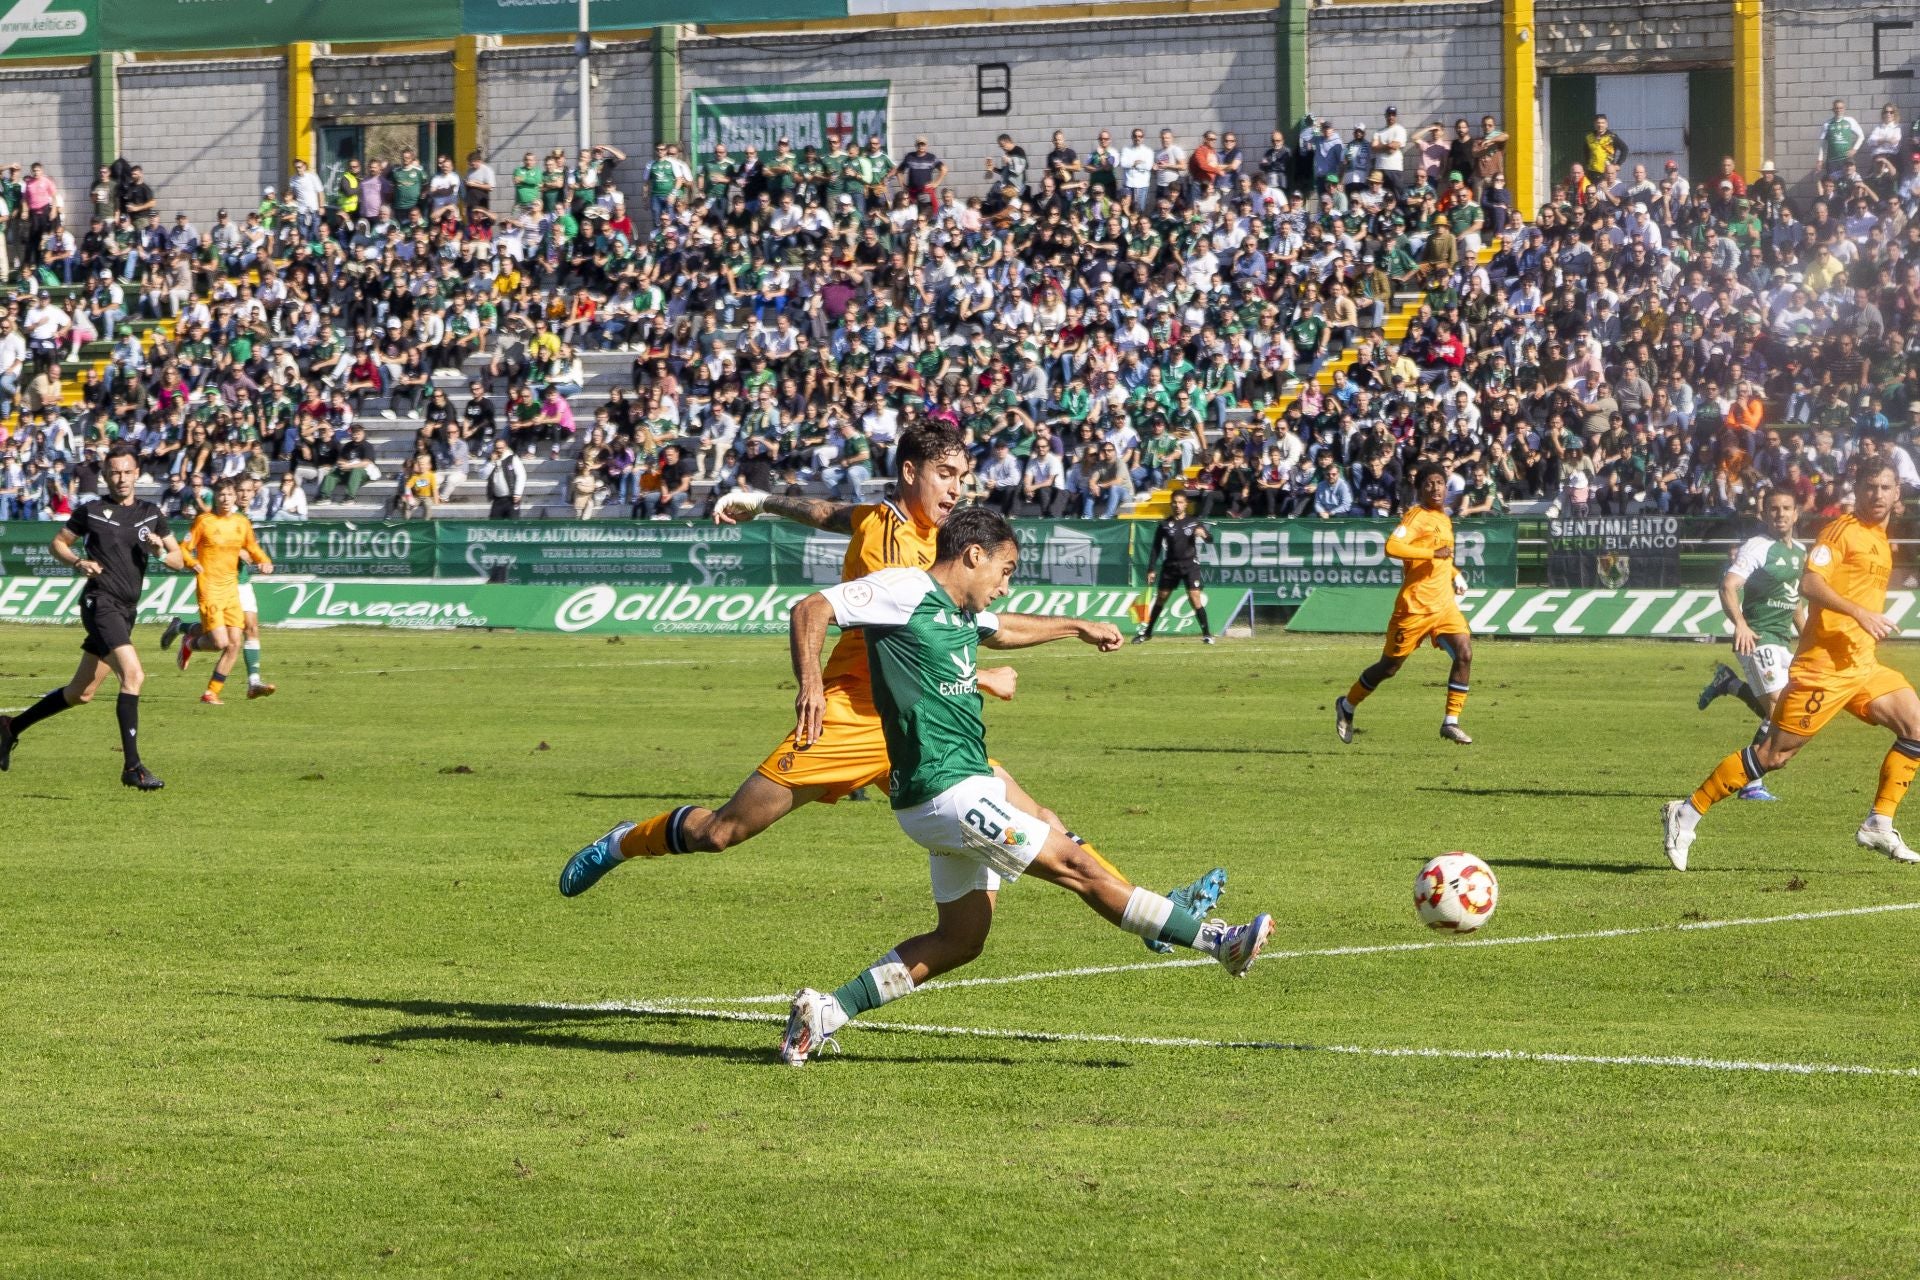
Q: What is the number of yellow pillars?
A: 4